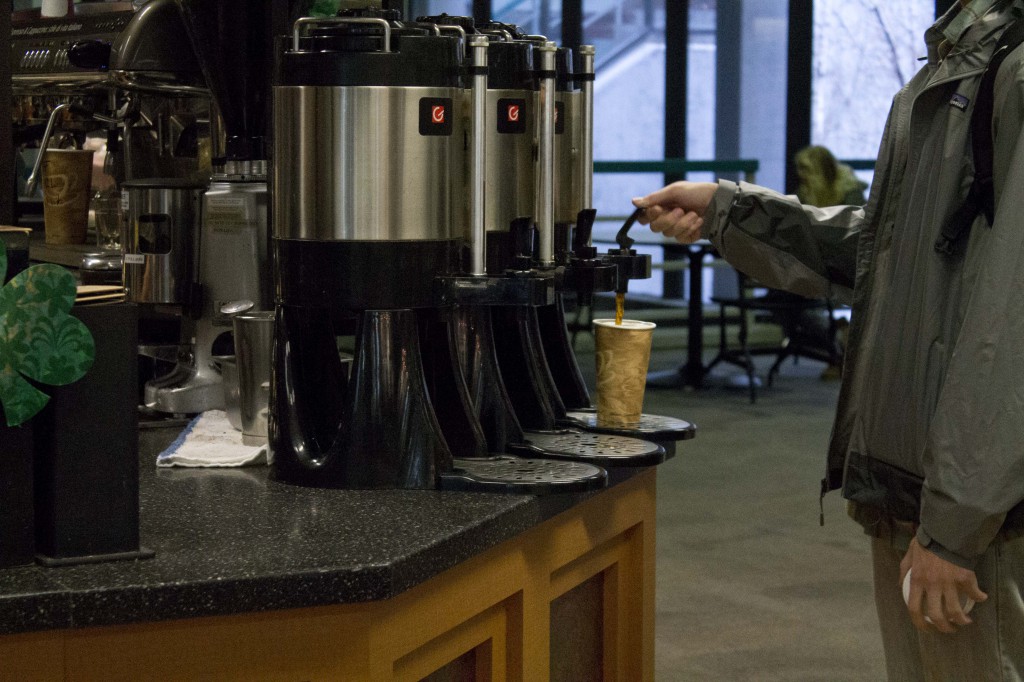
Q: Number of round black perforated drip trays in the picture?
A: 3